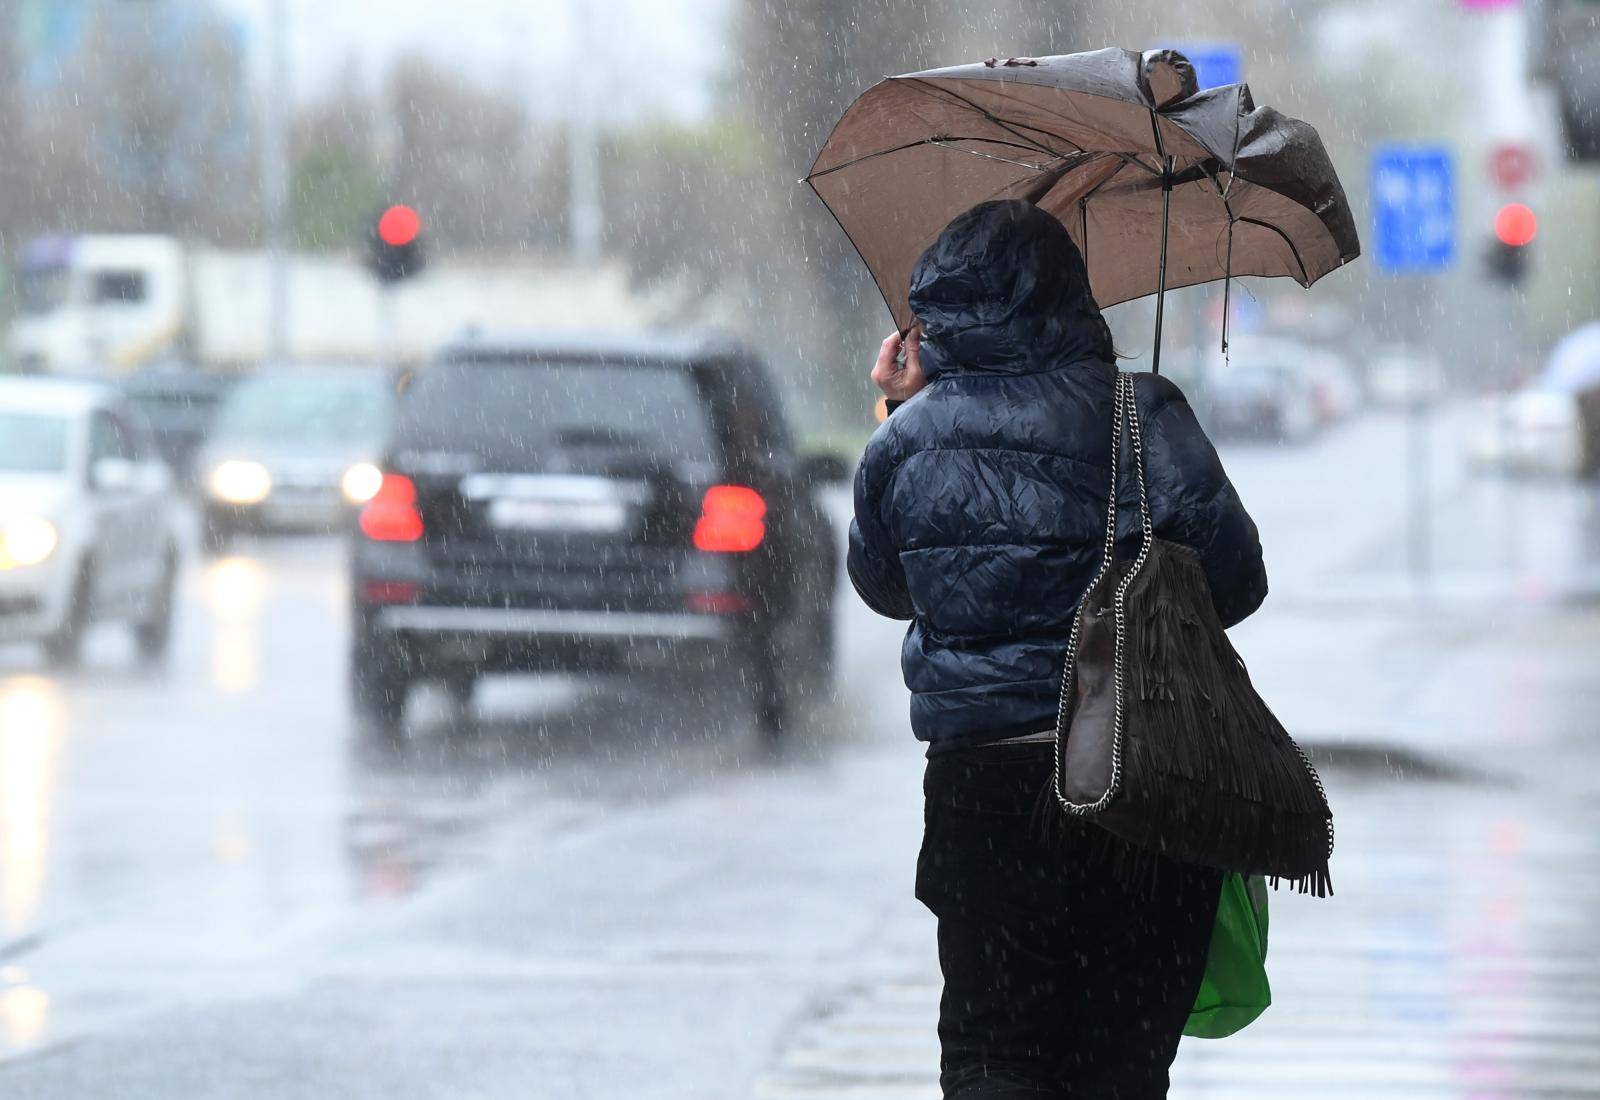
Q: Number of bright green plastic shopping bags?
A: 1